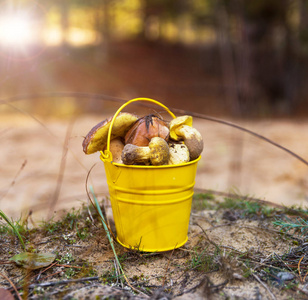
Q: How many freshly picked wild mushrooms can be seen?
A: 6